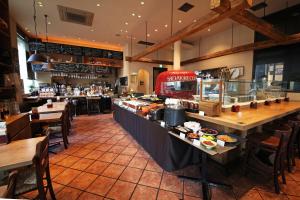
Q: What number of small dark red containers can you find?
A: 5